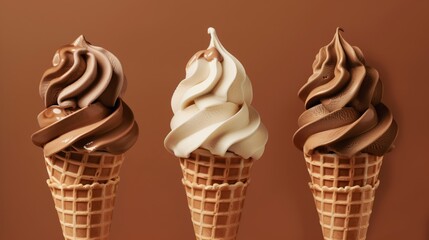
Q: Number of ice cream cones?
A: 3